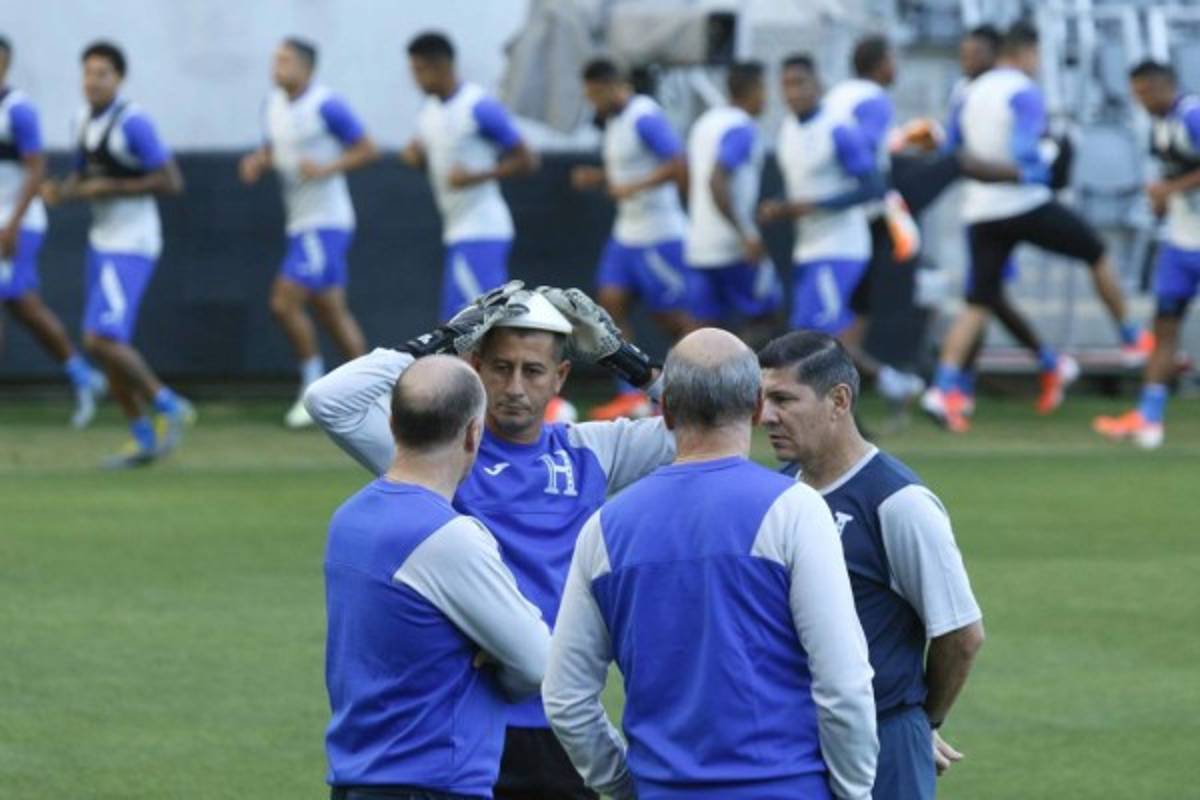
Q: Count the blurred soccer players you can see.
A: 11